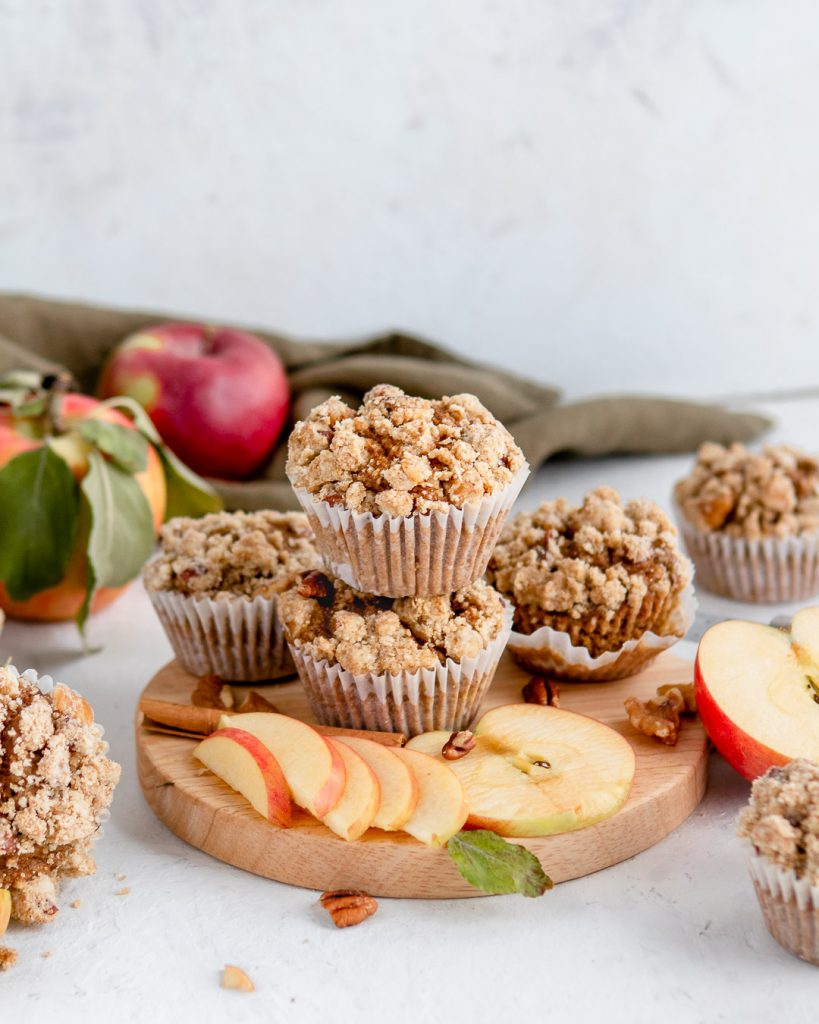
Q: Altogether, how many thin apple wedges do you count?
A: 5